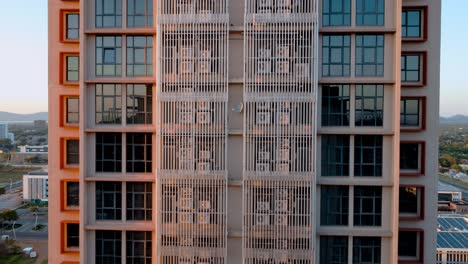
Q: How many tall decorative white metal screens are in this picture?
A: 2